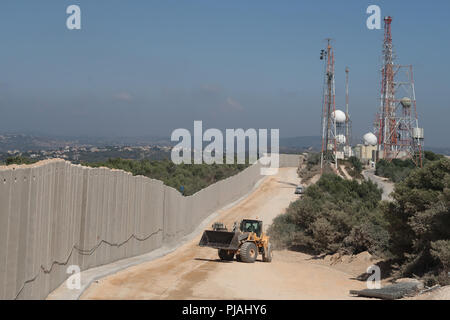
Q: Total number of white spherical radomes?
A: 3